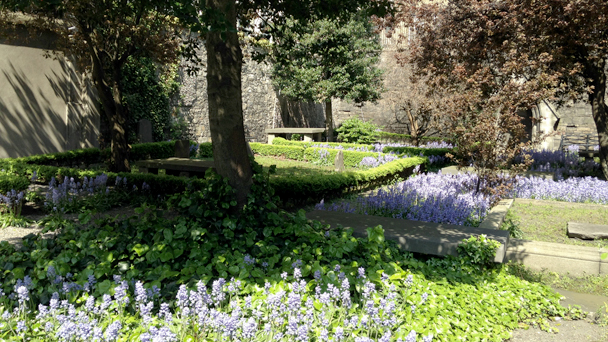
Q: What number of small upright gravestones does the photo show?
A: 3